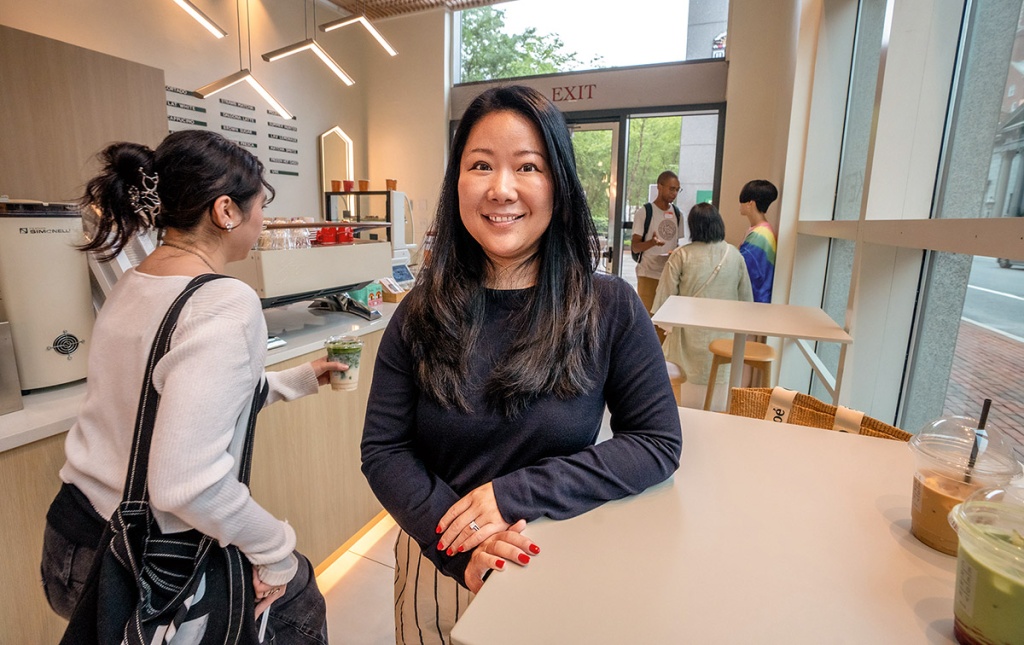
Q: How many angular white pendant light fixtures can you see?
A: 4